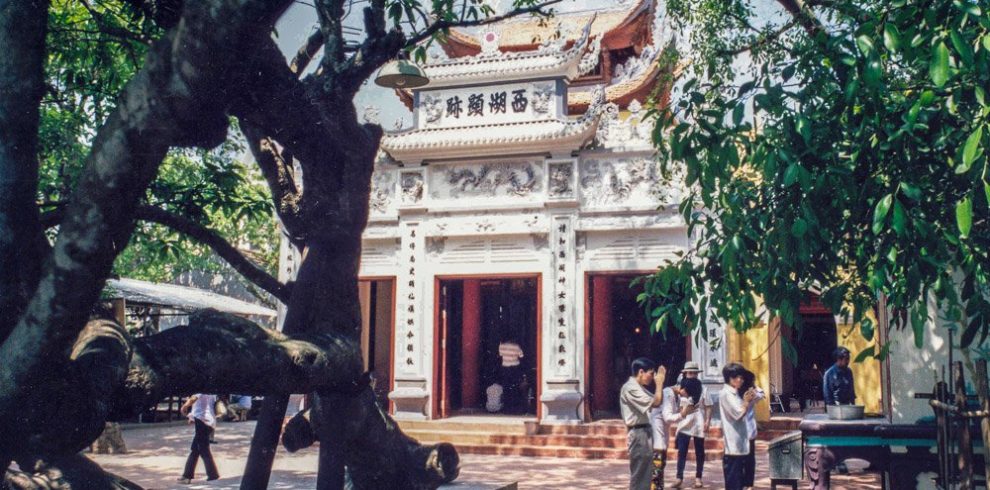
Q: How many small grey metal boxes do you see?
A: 1